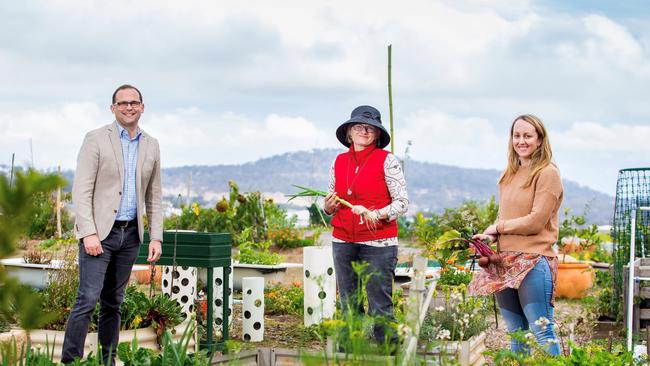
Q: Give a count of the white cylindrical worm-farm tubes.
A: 4